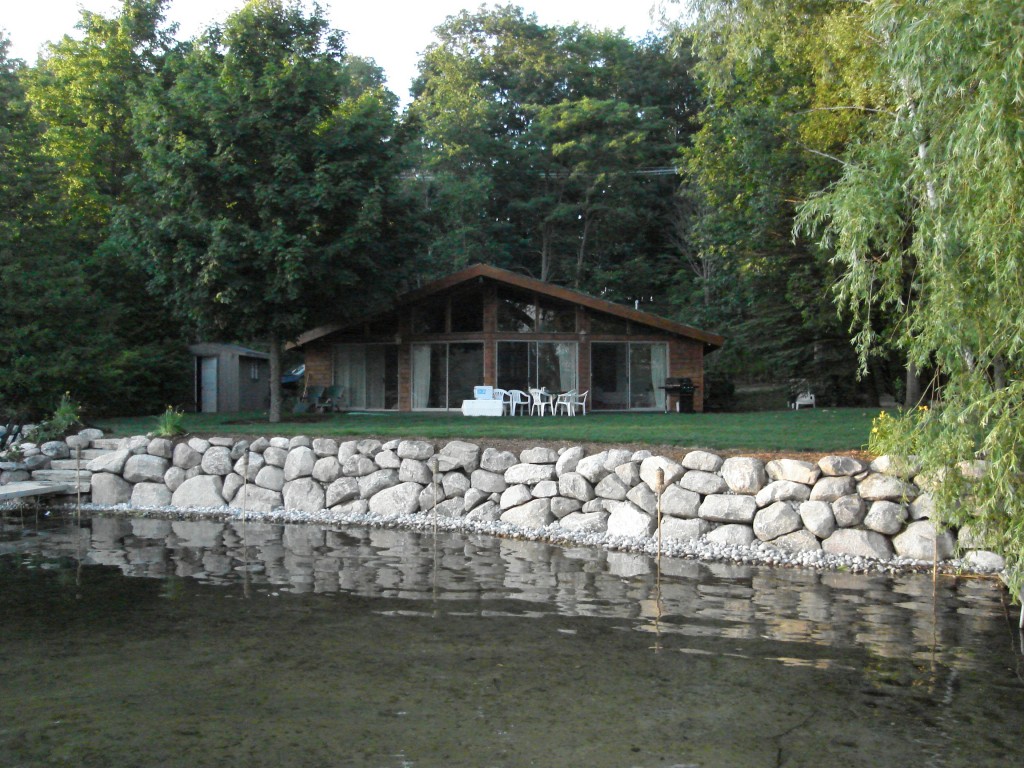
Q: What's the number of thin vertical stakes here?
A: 5